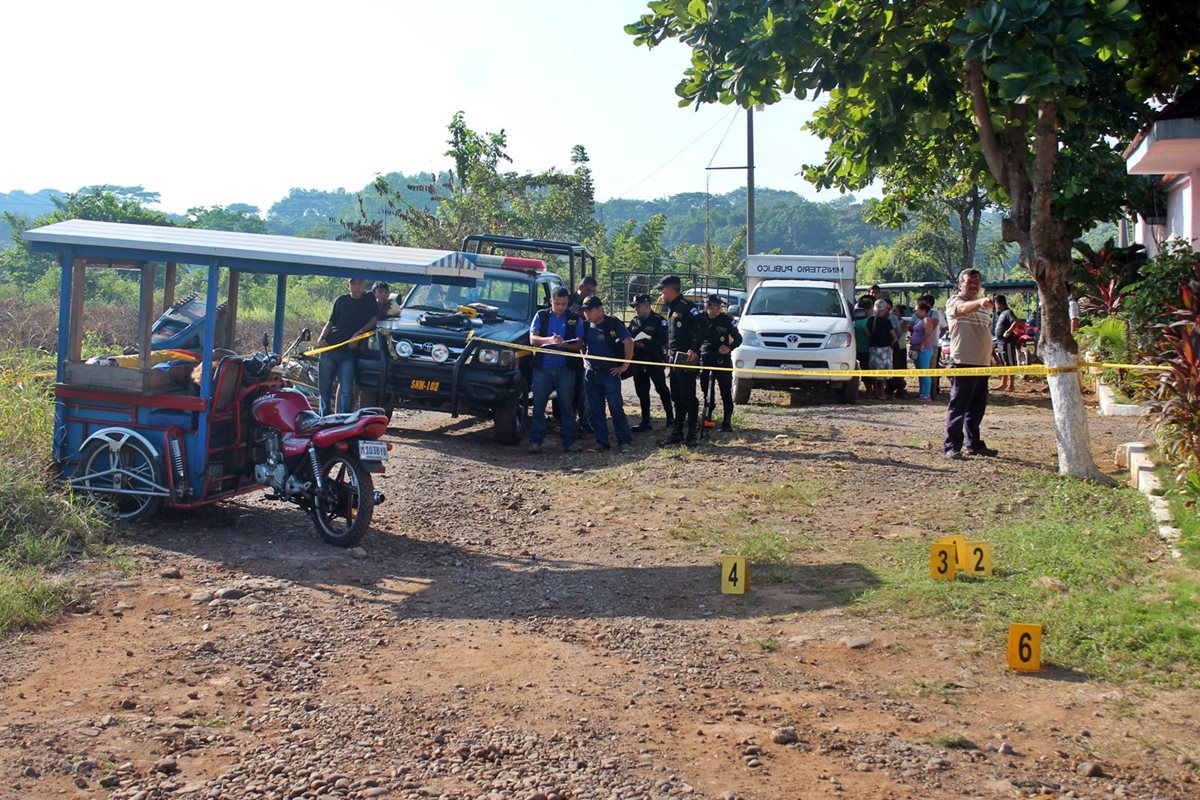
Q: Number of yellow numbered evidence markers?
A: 5